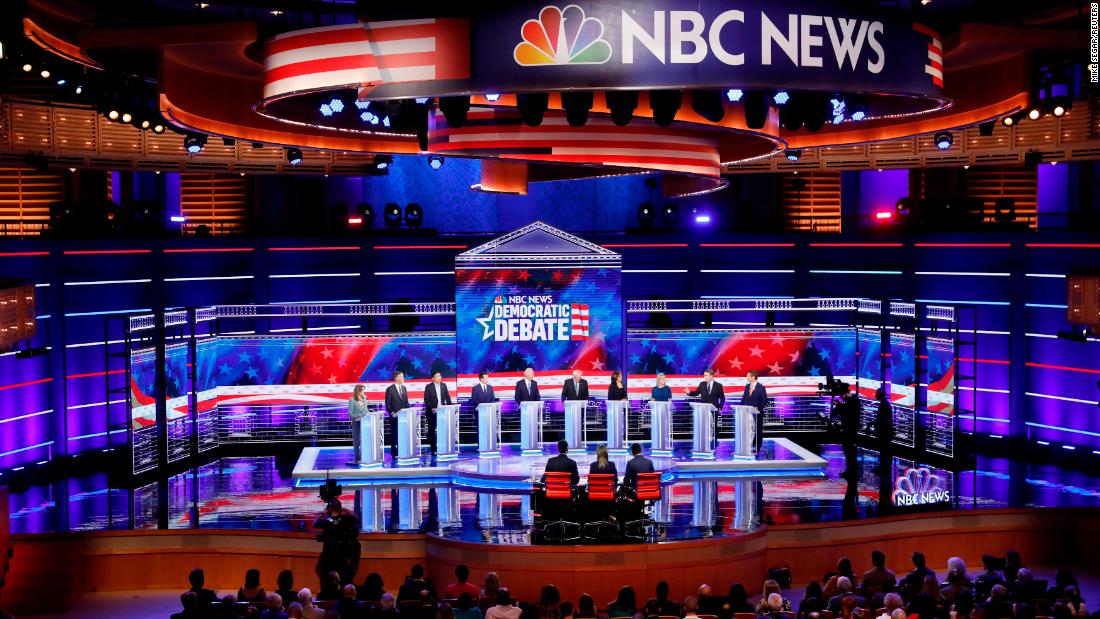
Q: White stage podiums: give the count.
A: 10